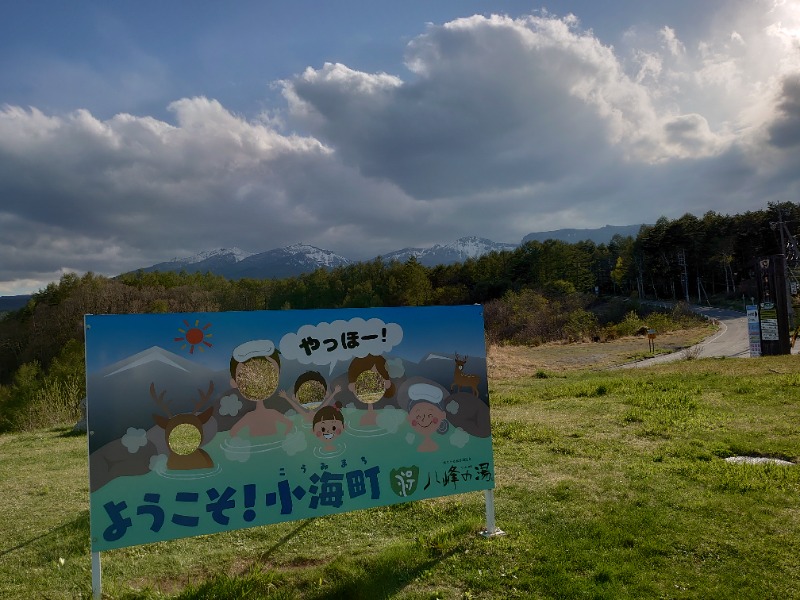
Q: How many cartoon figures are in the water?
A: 6